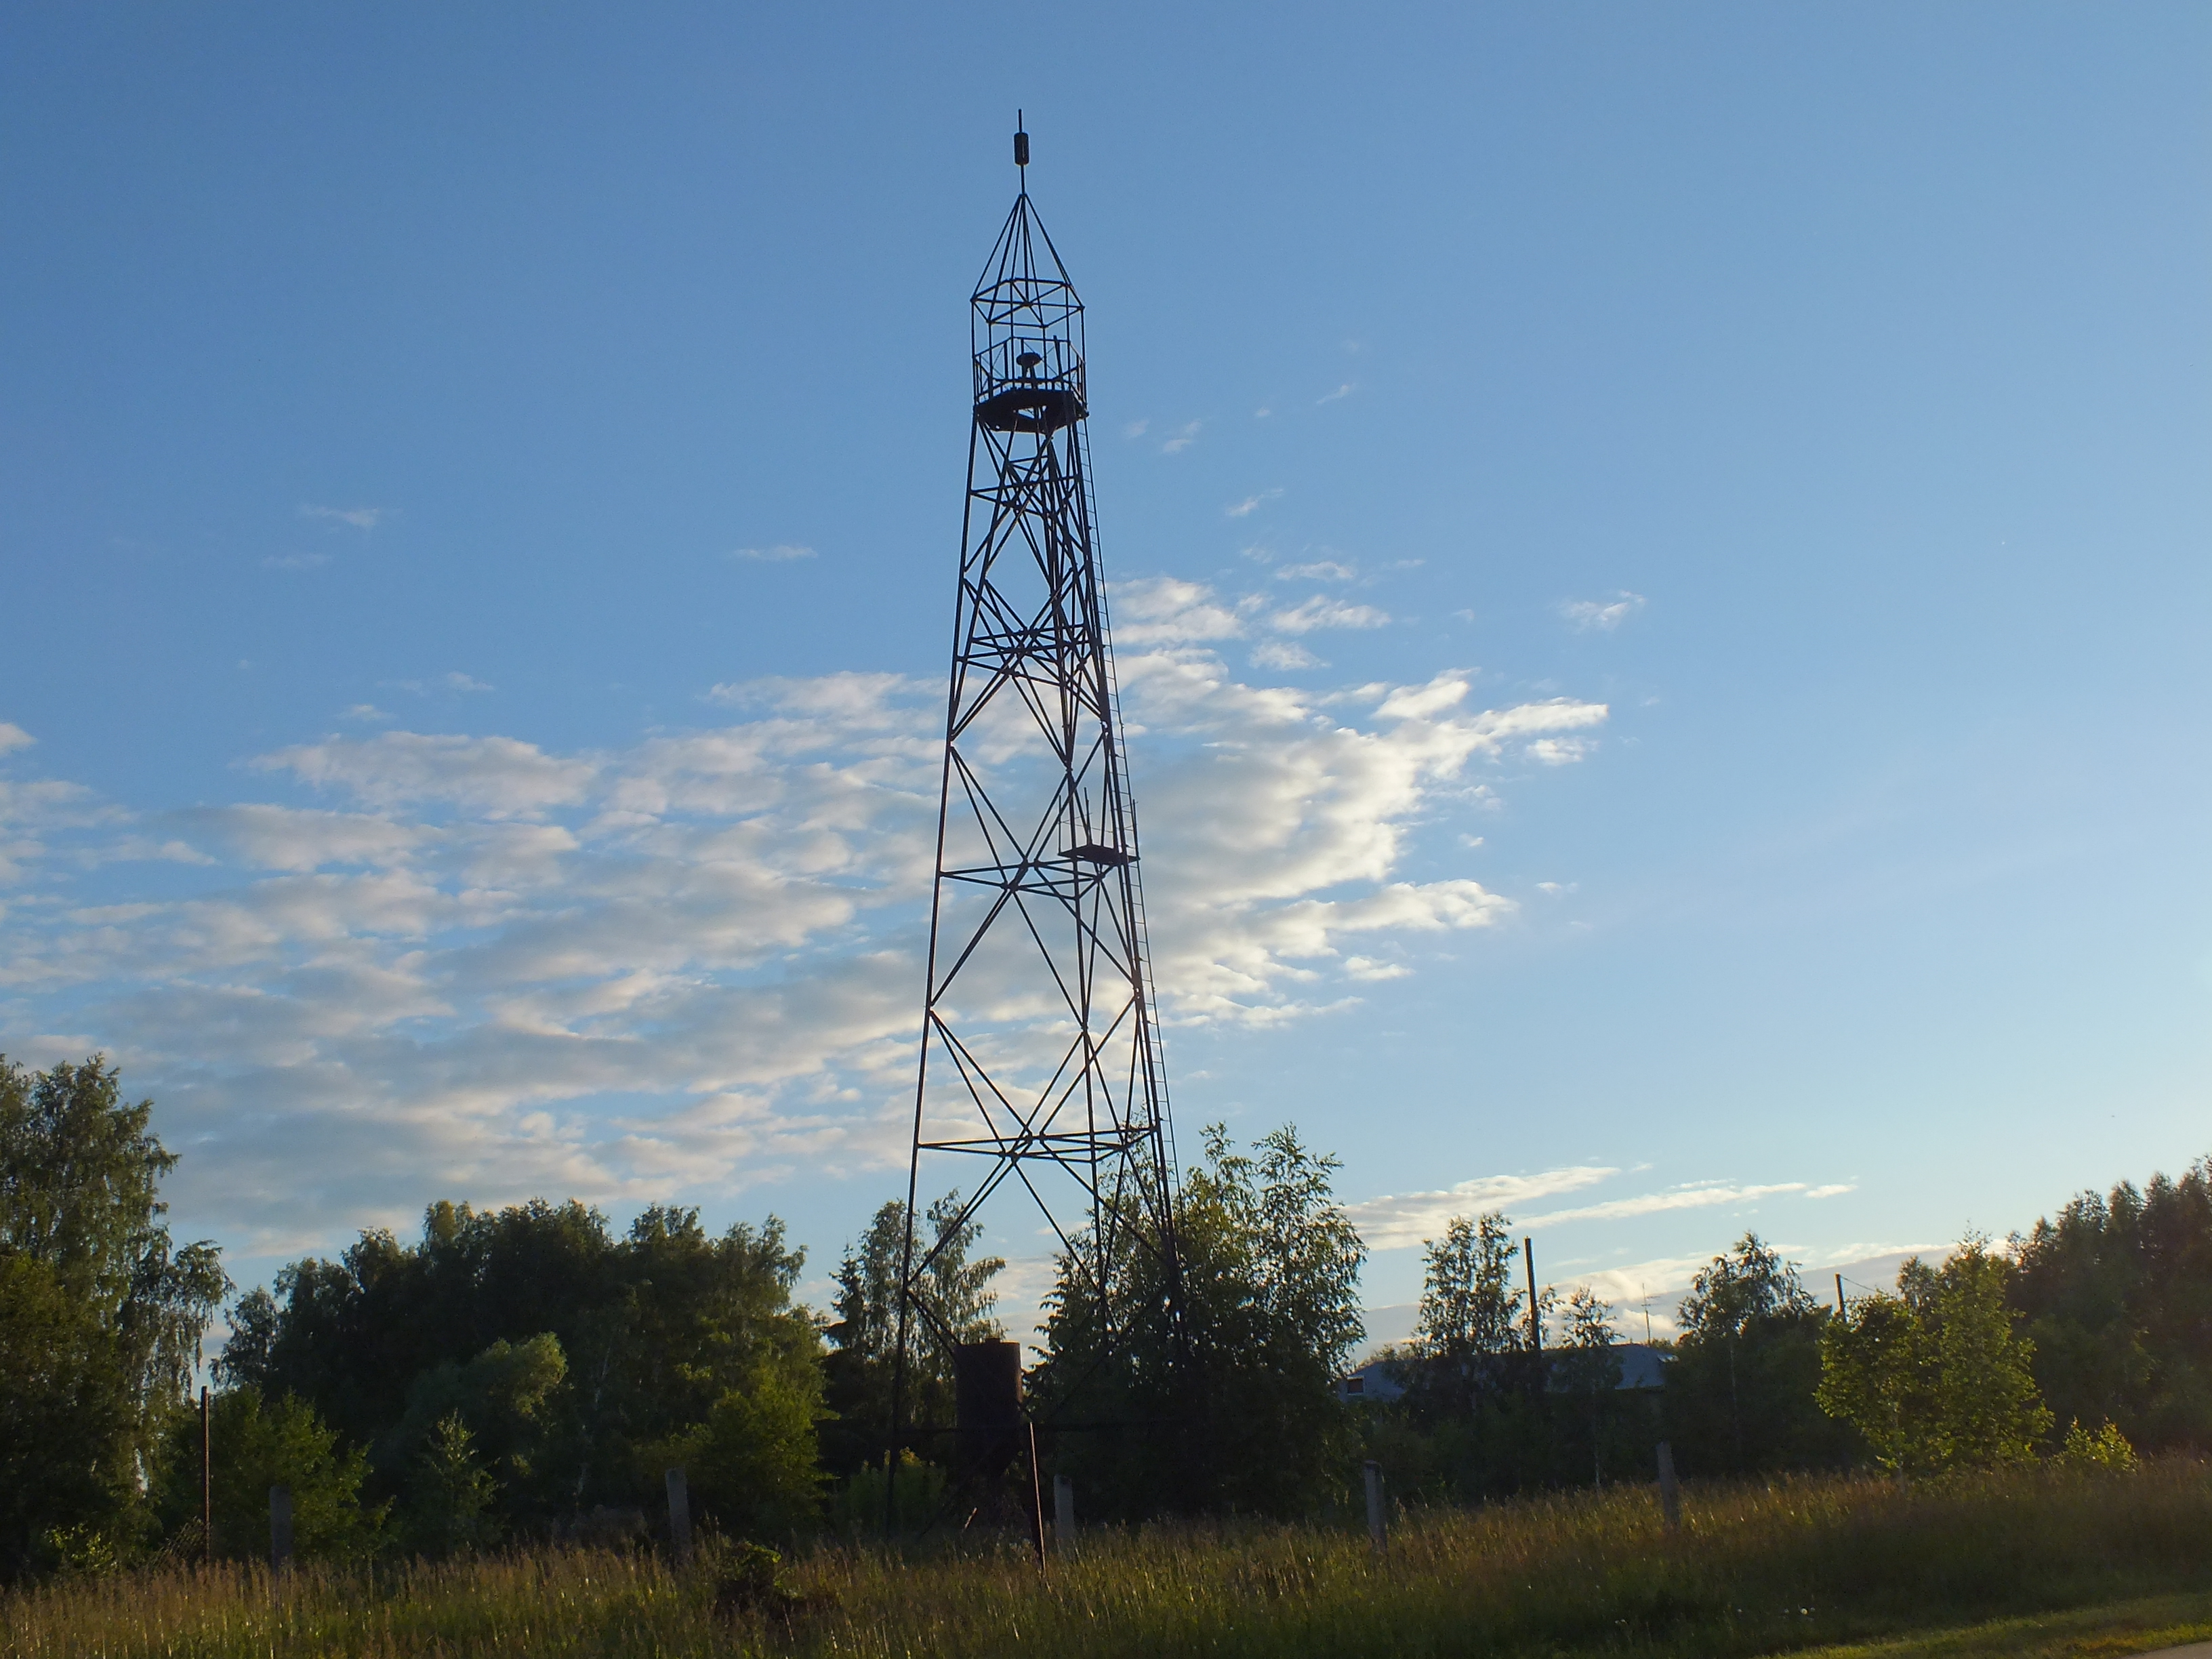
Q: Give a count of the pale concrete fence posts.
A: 5